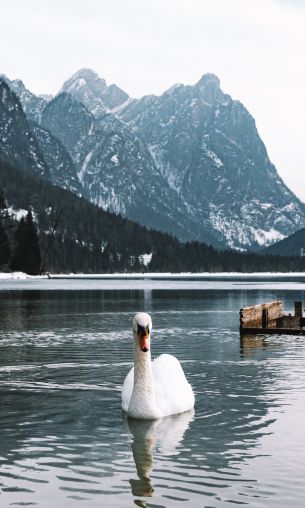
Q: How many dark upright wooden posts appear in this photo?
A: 2